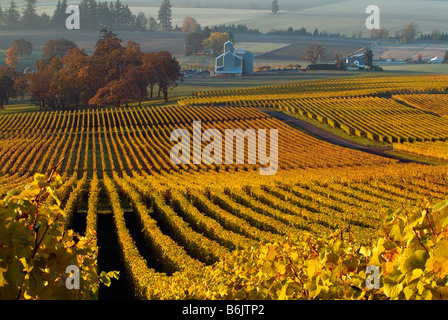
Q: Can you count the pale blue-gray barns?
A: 1